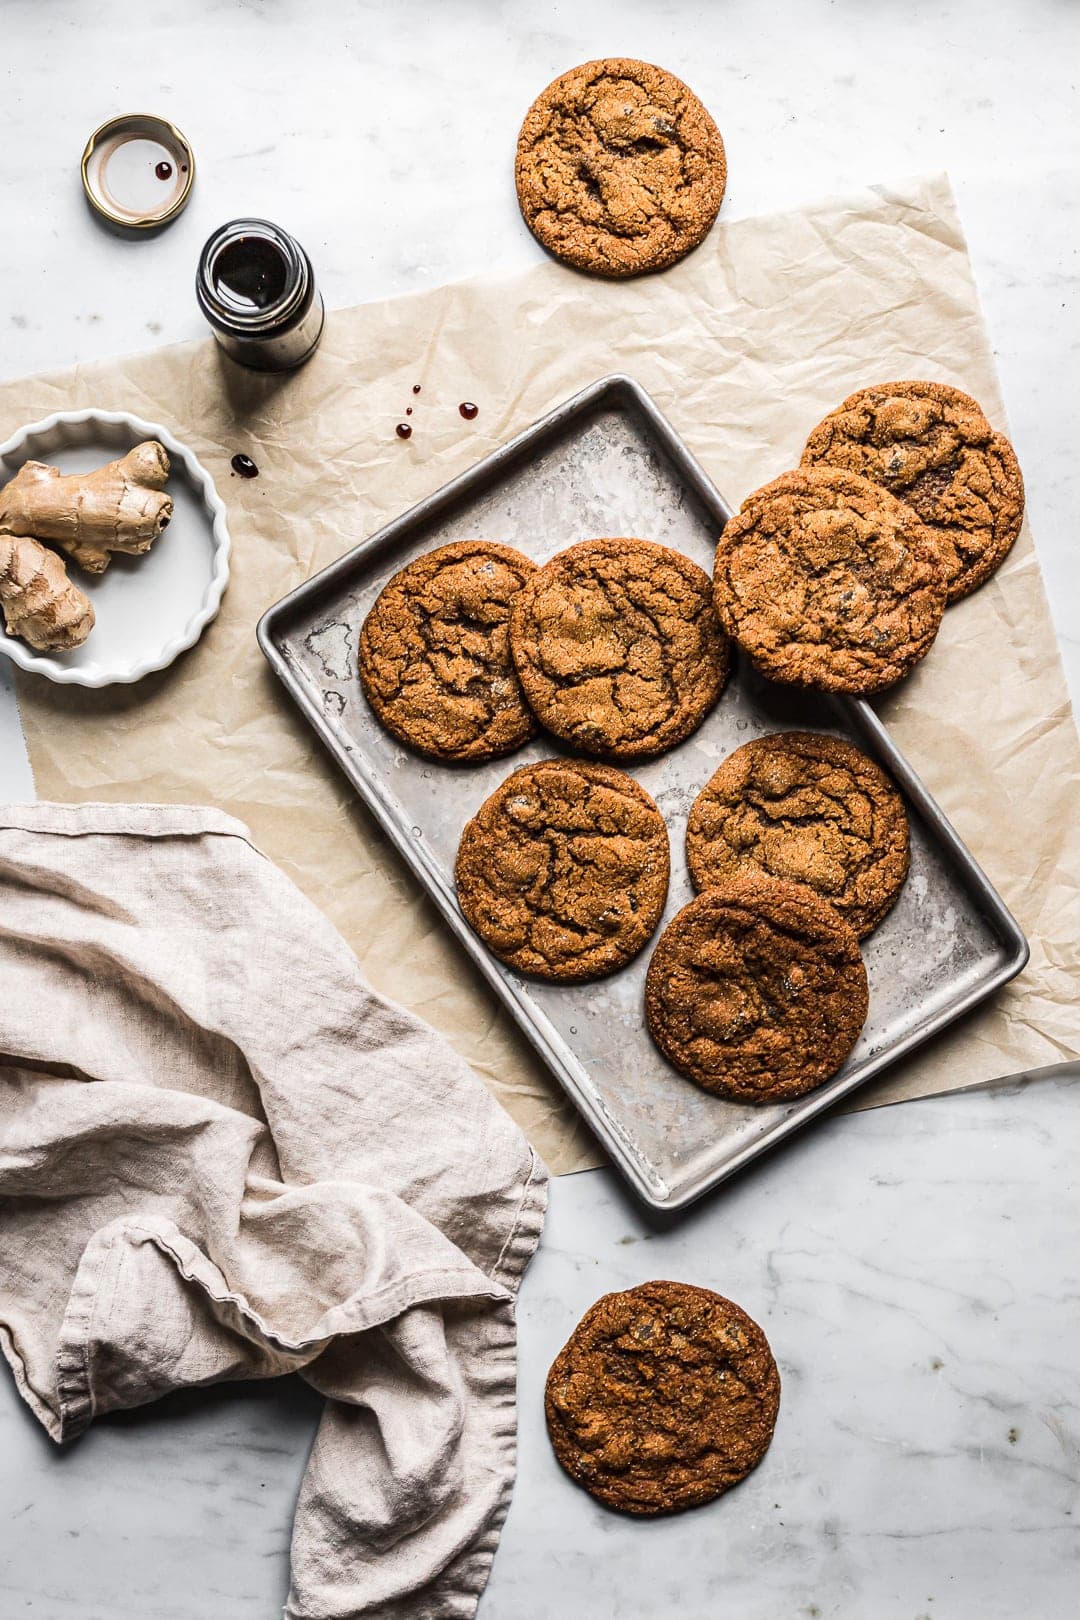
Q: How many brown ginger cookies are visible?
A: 9